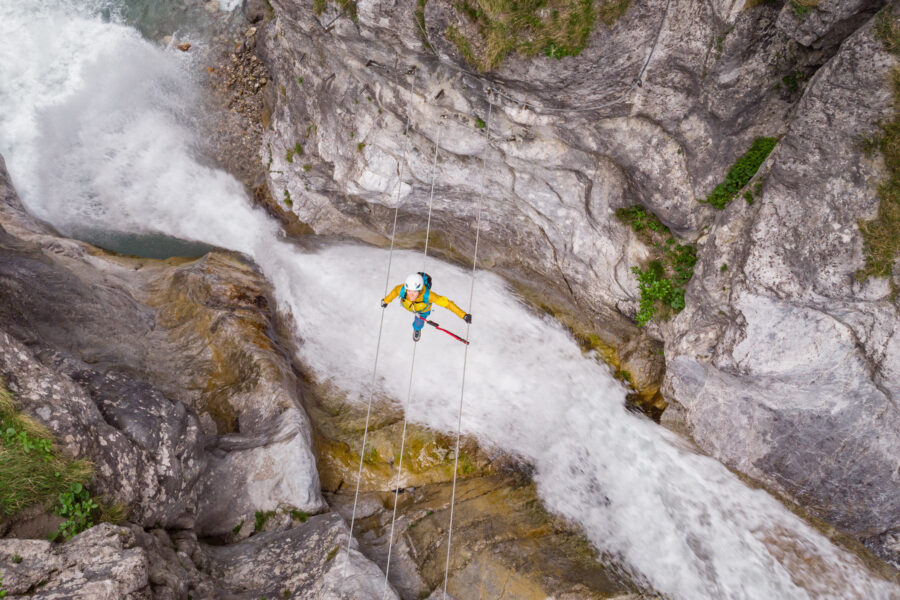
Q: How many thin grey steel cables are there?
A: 3